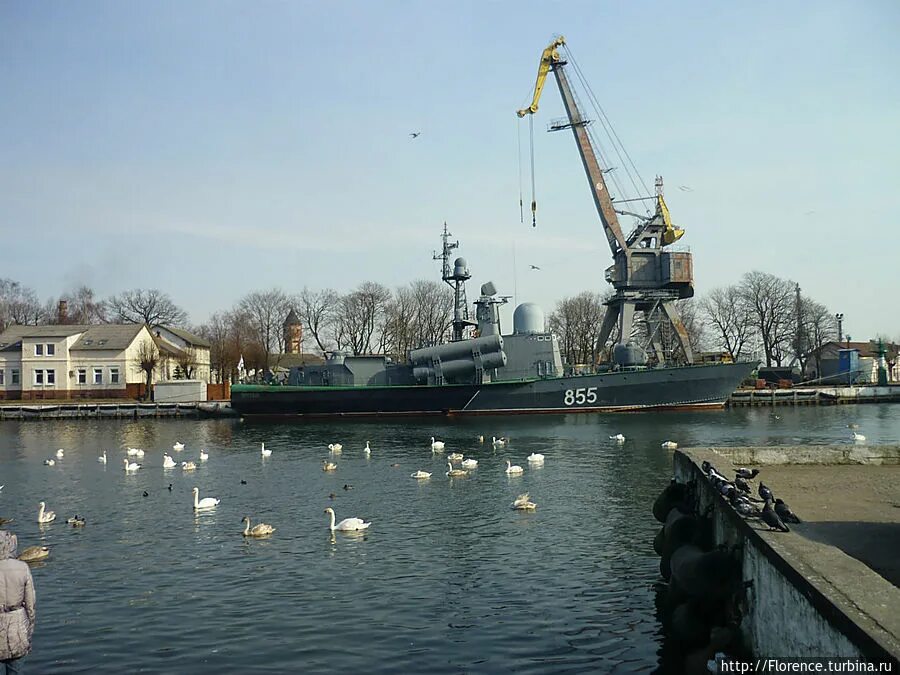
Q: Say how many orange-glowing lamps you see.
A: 0